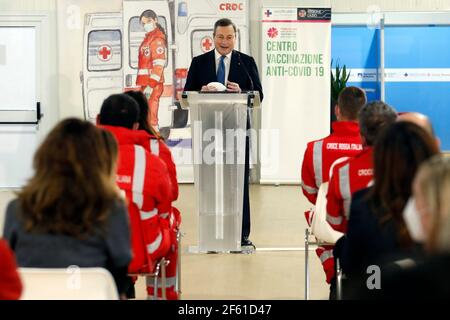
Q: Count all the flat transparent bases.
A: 1